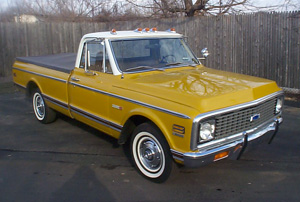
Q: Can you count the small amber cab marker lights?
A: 5